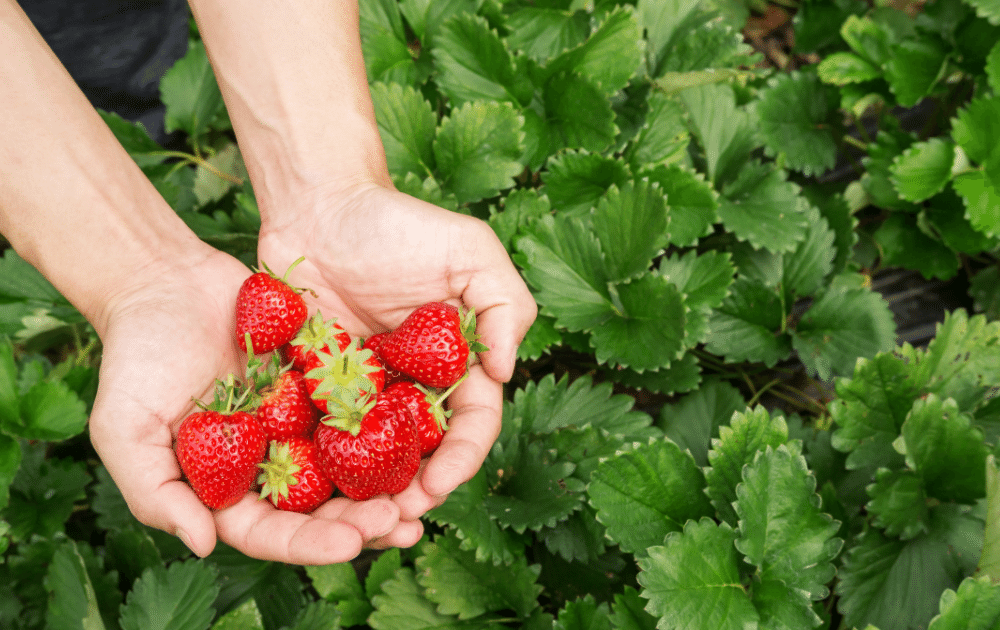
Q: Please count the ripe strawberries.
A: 10